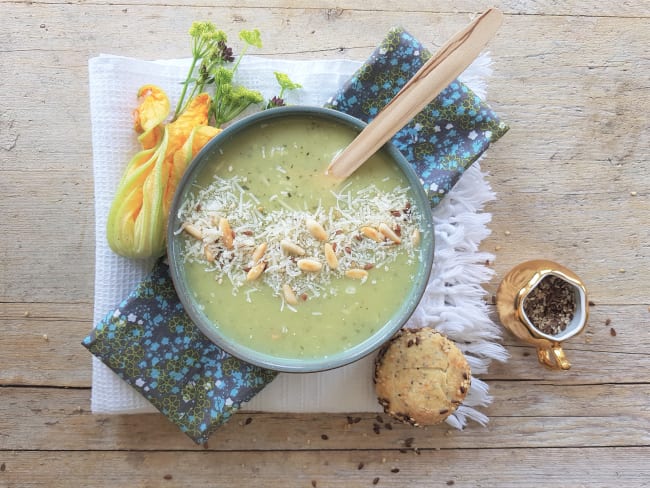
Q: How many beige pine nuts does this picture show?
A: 14